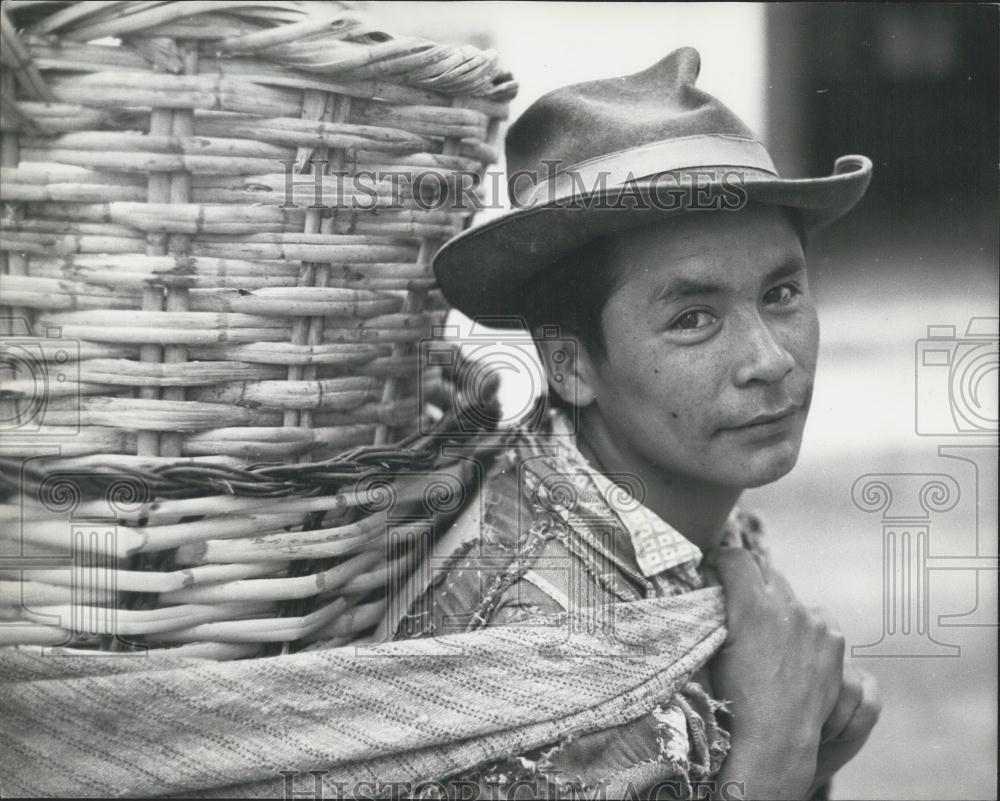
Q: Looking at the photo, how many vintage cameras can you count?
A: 3